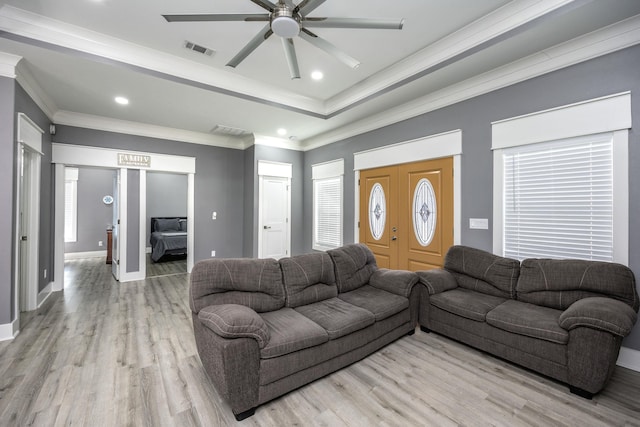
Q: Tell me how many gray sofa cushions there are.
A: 10